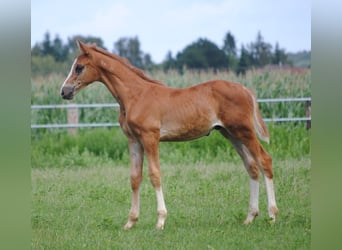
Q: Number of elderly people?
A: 0